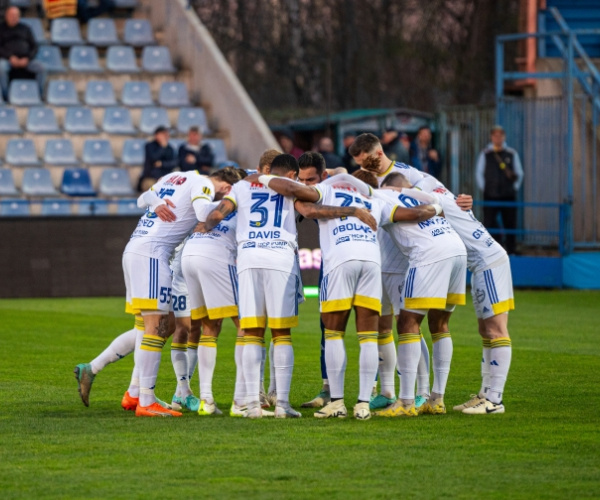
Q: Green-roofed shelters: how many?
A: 1